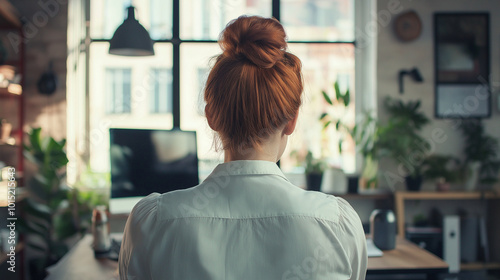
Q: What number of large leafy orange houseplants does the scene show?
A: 0